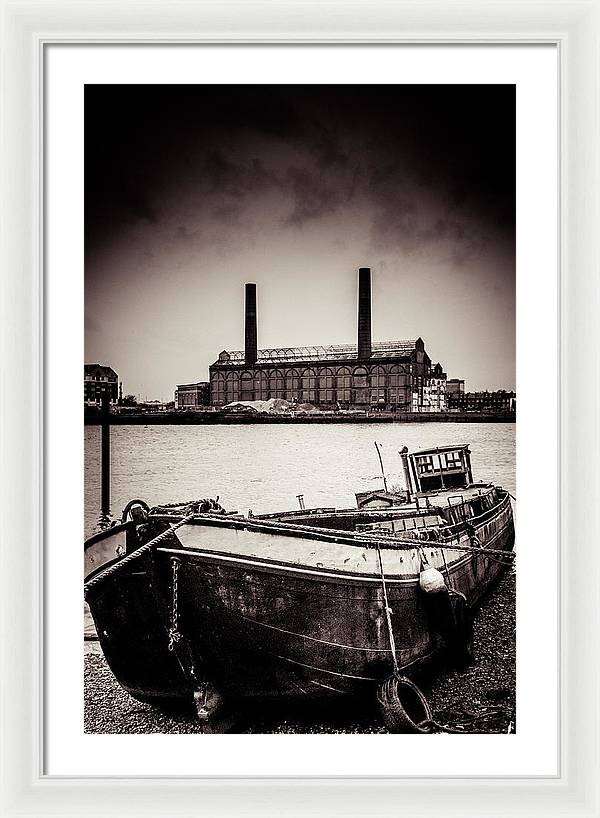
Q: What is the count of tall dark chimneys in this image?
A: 2